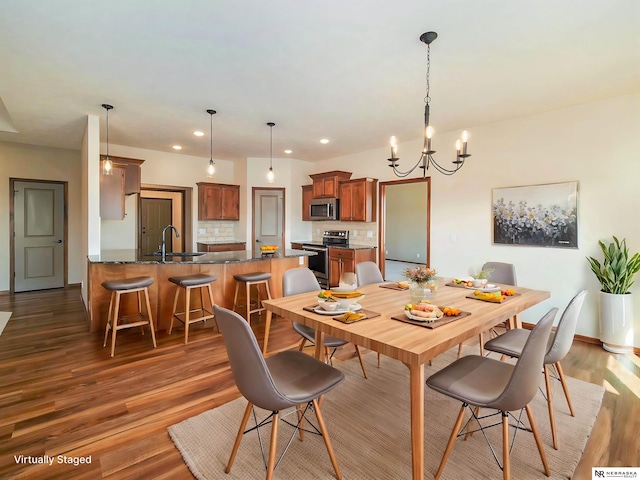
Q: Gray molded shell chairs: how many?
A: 6